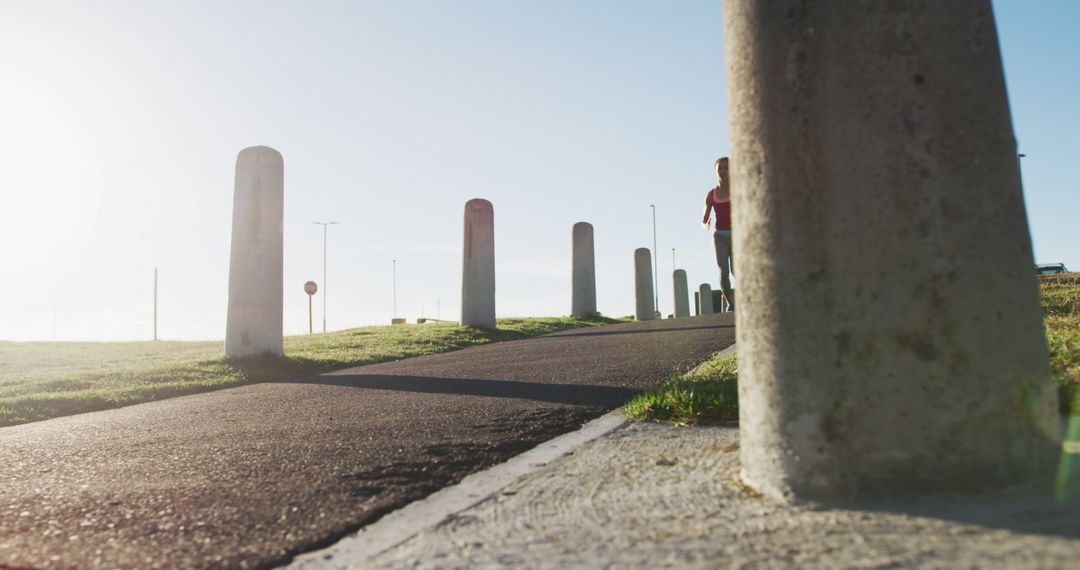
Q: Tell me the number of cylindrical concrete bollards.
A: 7